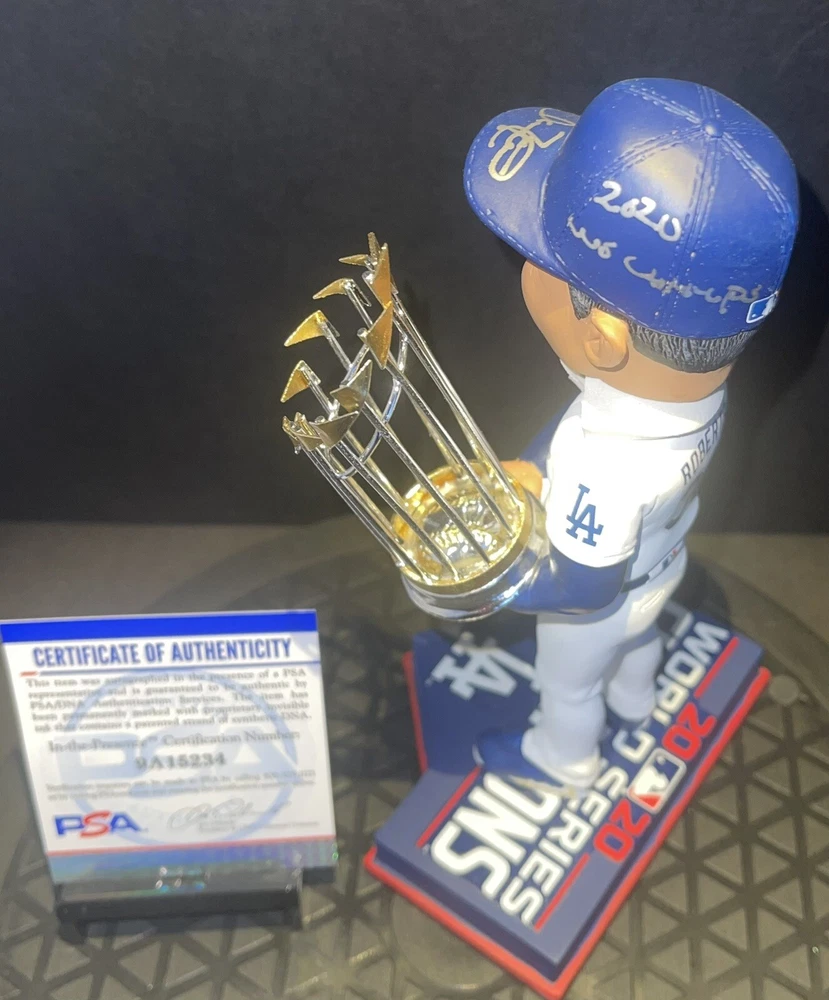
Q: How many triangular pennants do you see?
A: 12